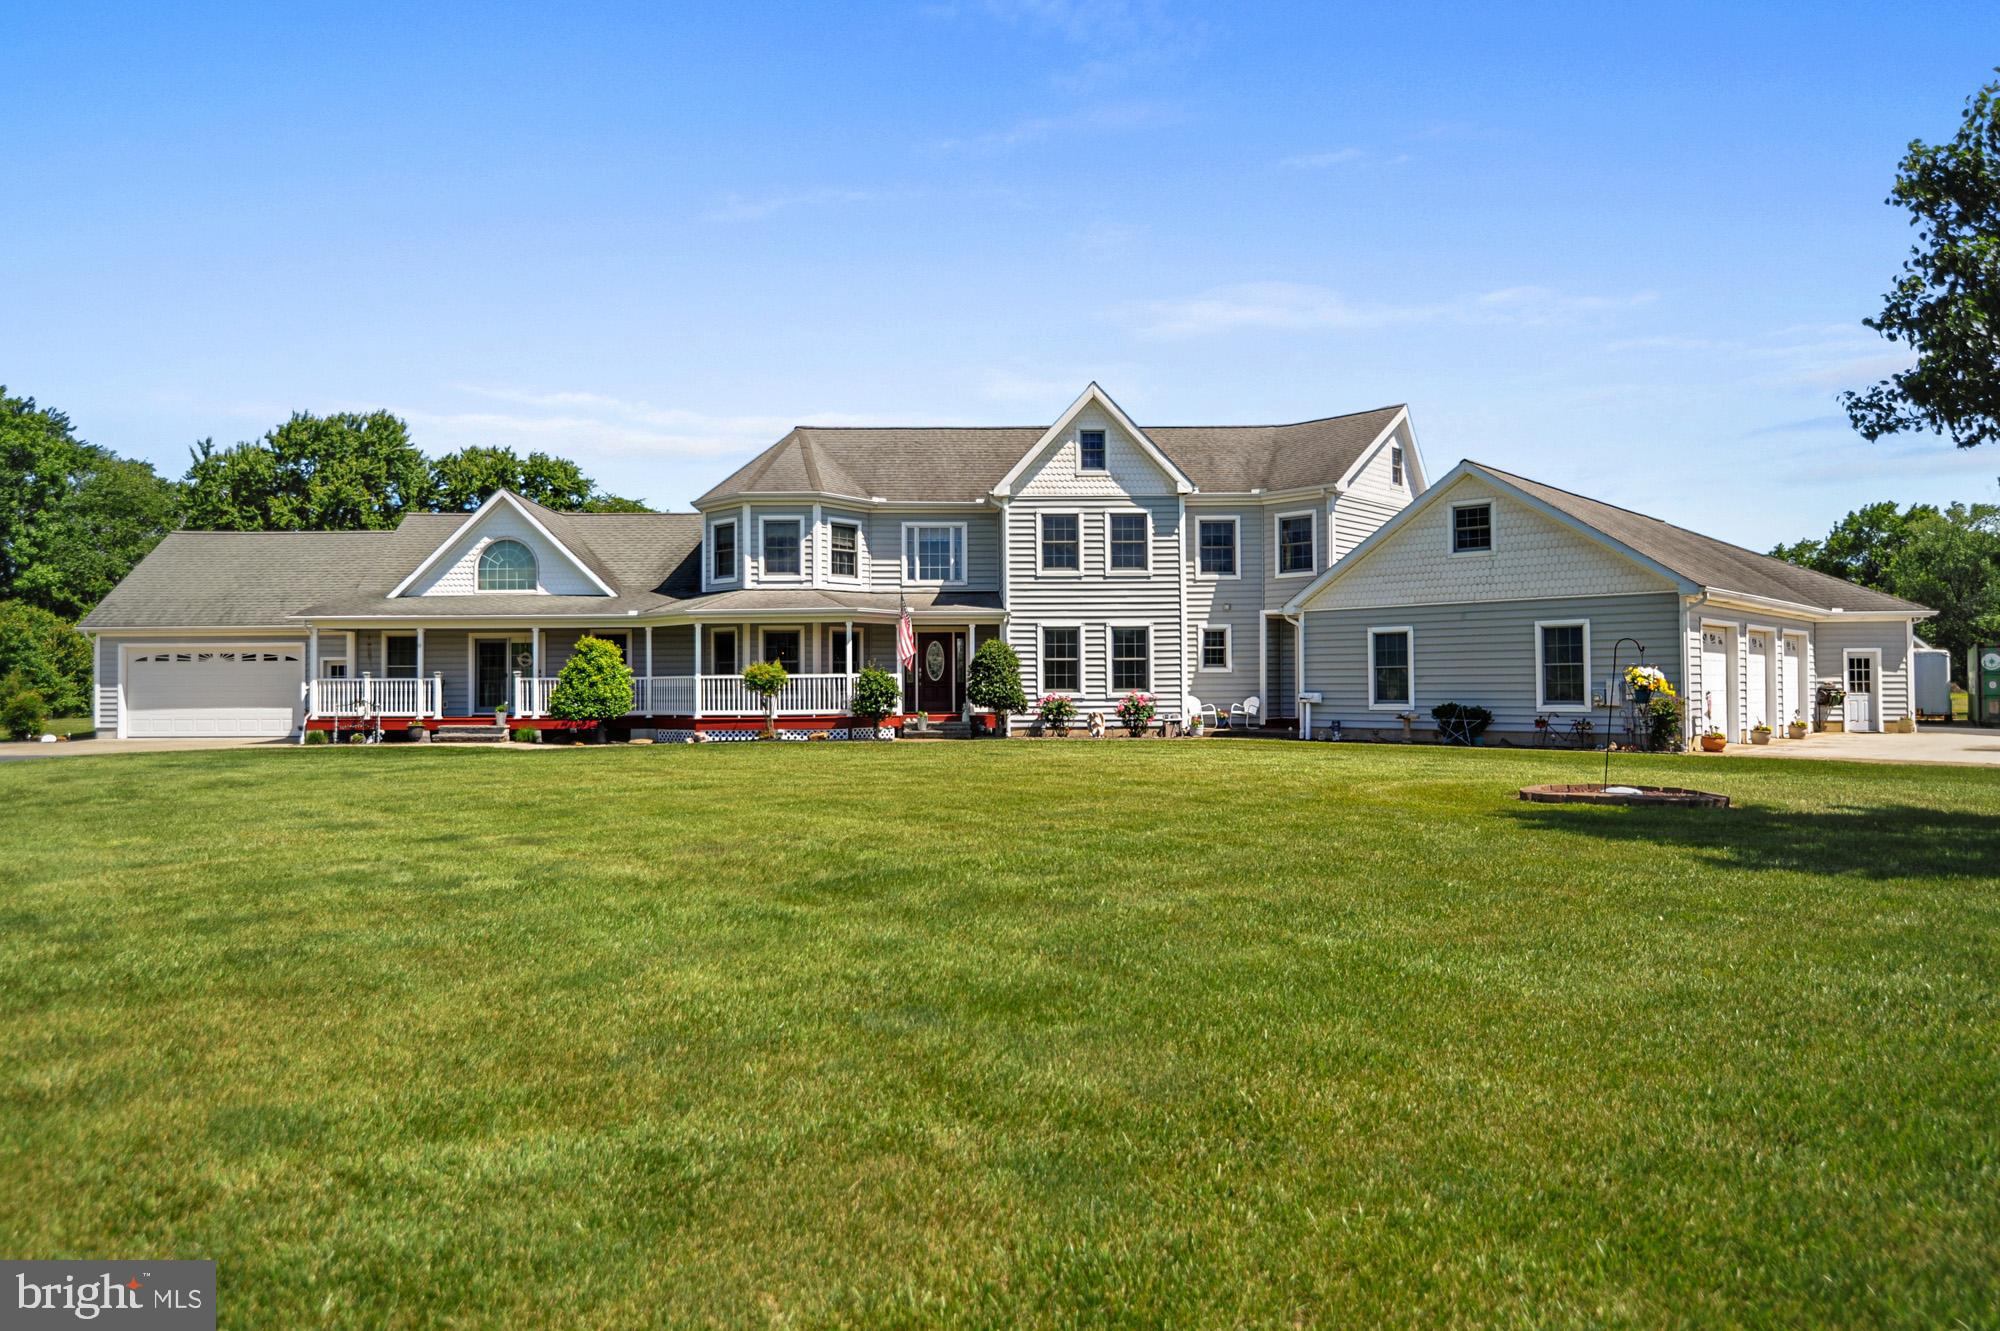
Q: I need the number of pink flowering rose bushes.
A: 2